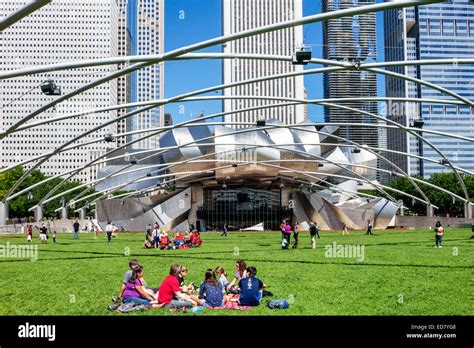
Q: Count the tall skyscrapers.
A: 5